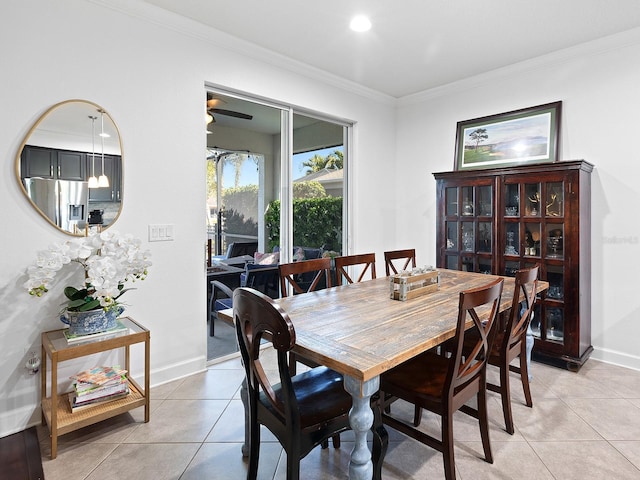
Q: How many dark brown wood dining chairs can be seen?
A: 6